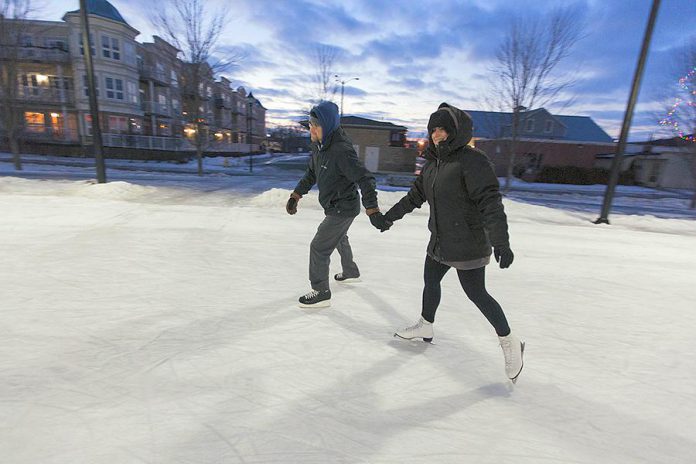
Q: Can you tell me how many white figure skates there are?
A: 2